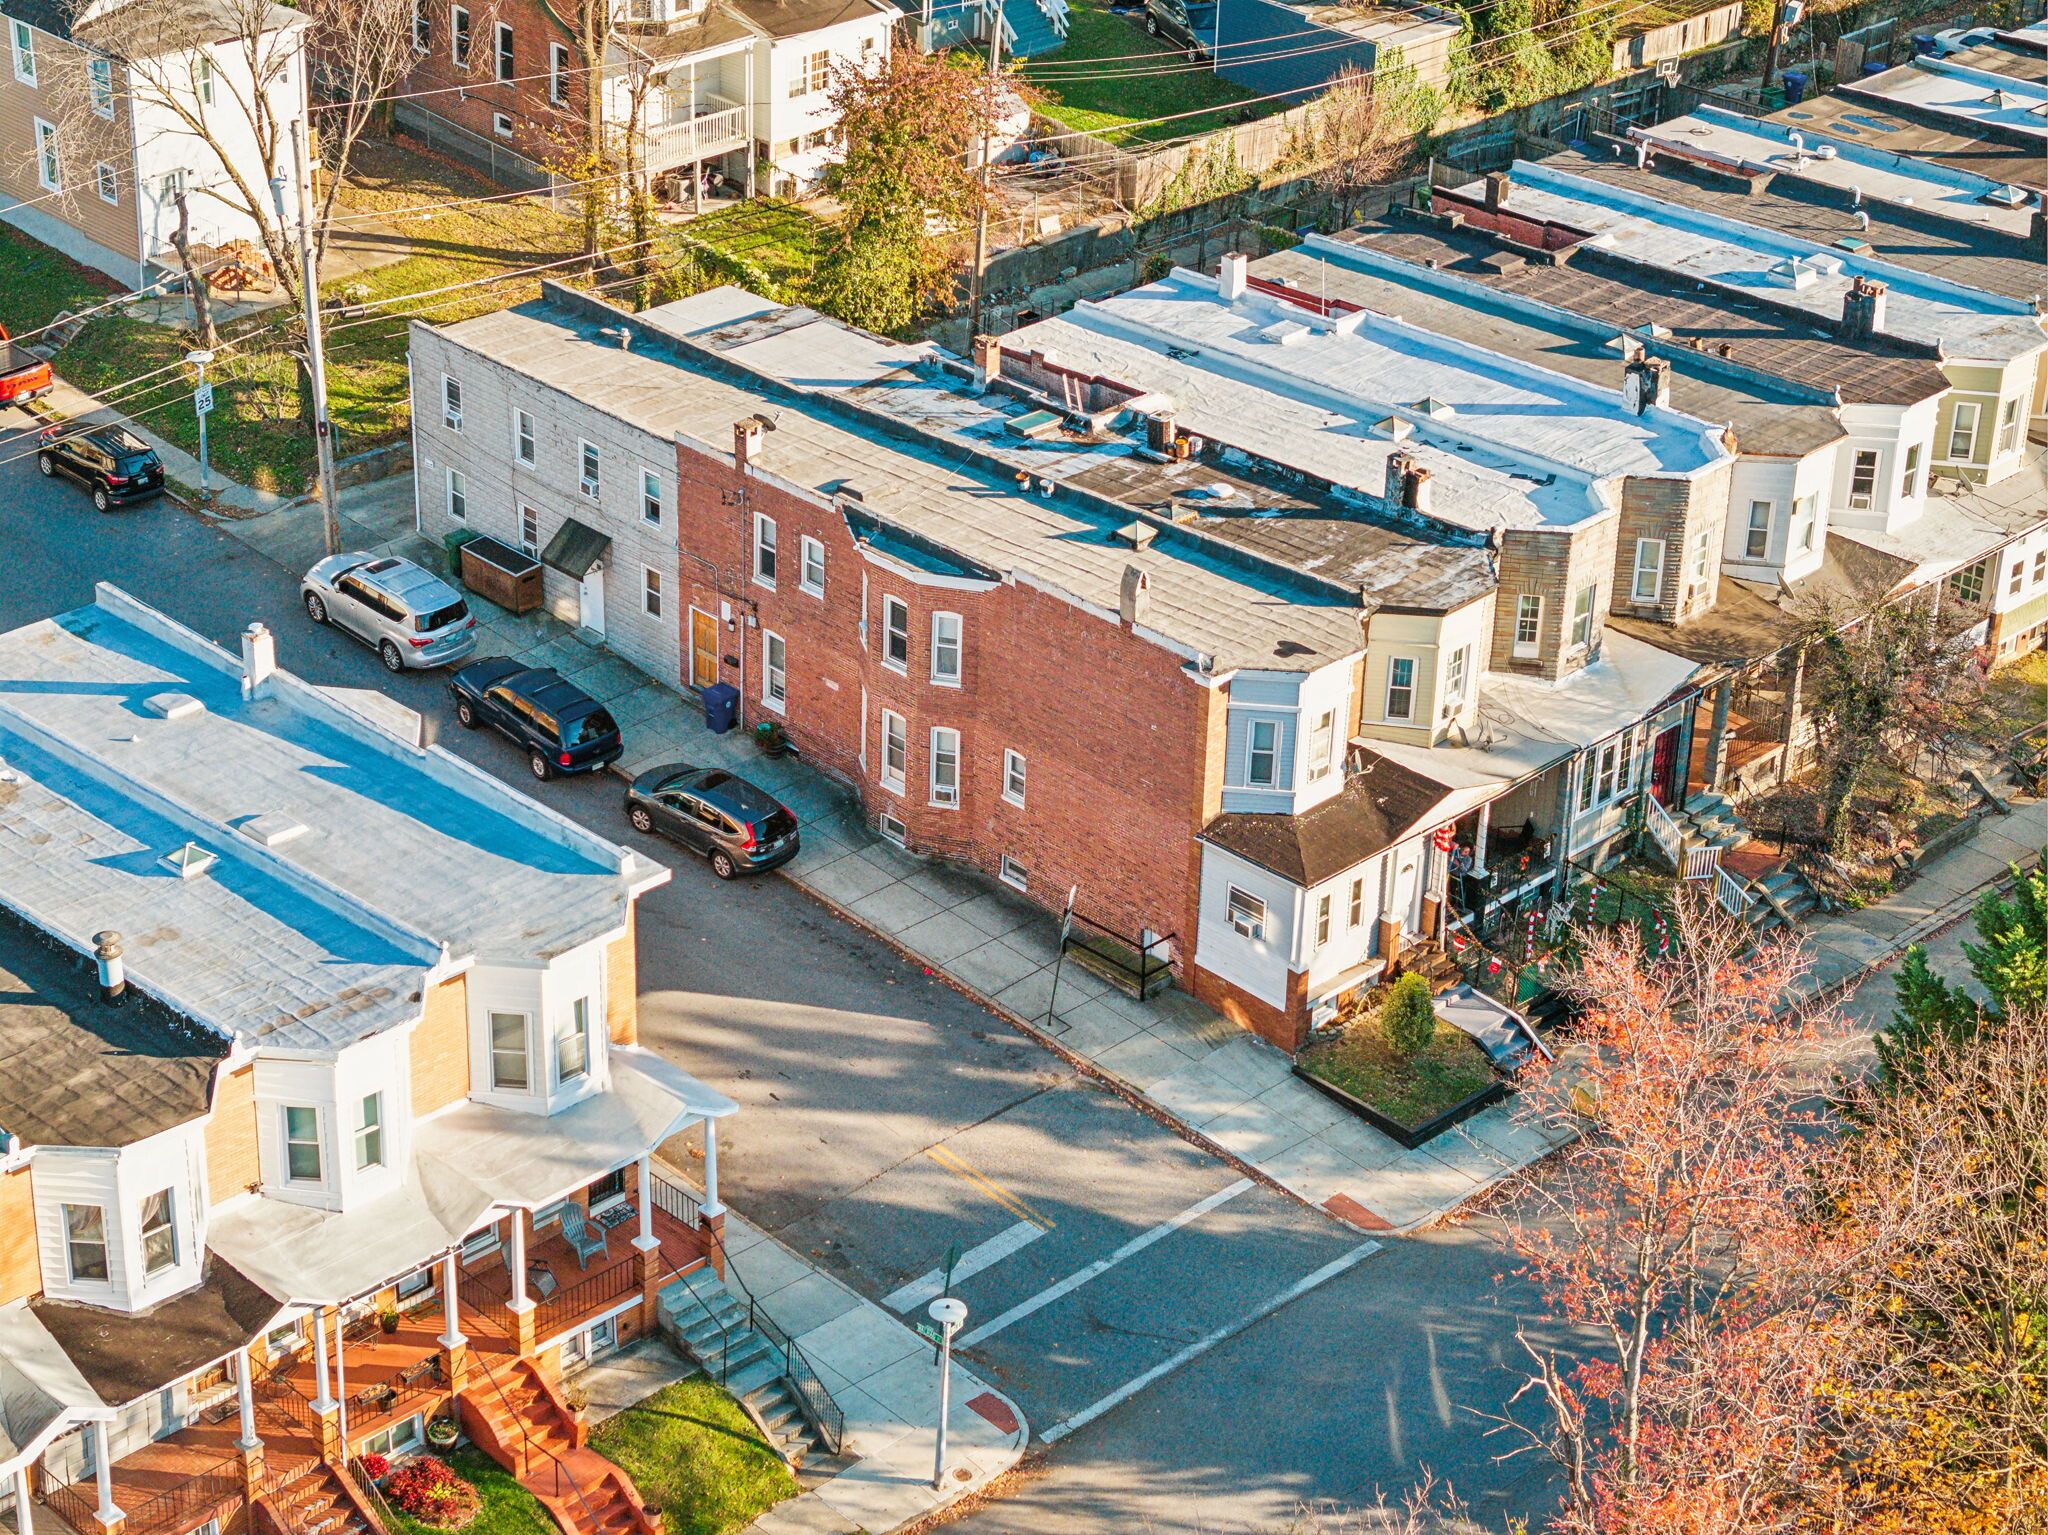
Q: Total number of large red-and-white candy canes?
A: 3